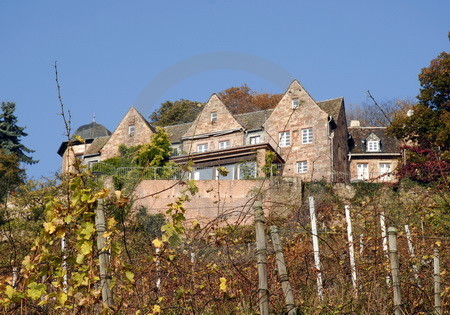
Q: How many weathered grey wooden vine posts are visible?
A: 5